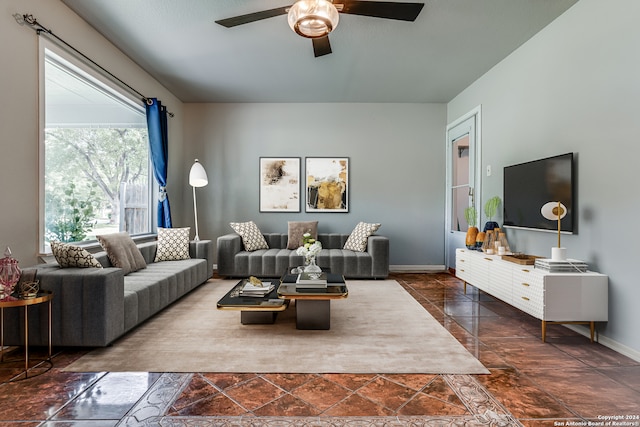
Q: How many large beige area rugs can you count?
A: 1